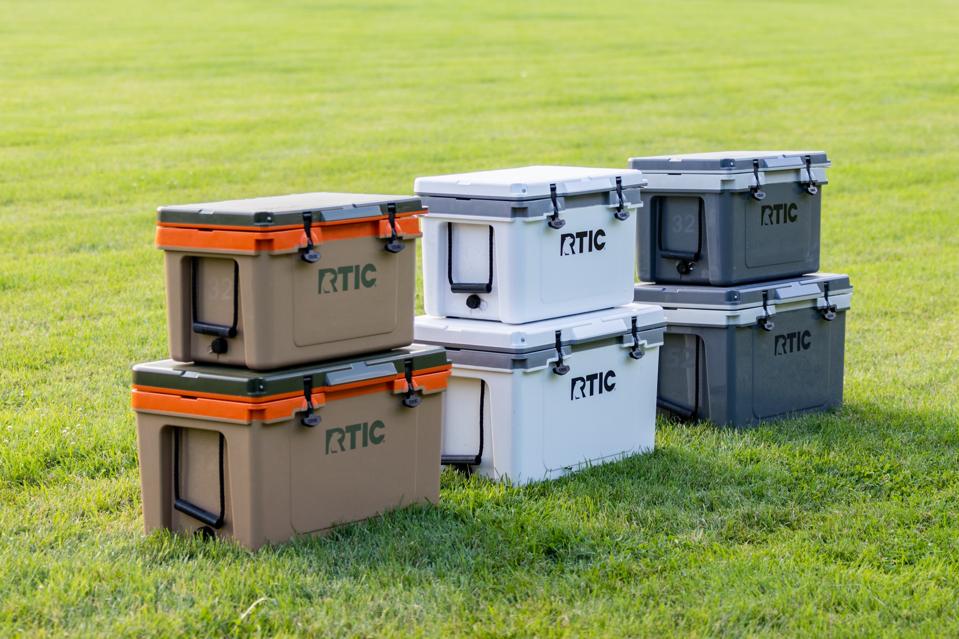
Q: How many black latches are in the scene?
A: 12